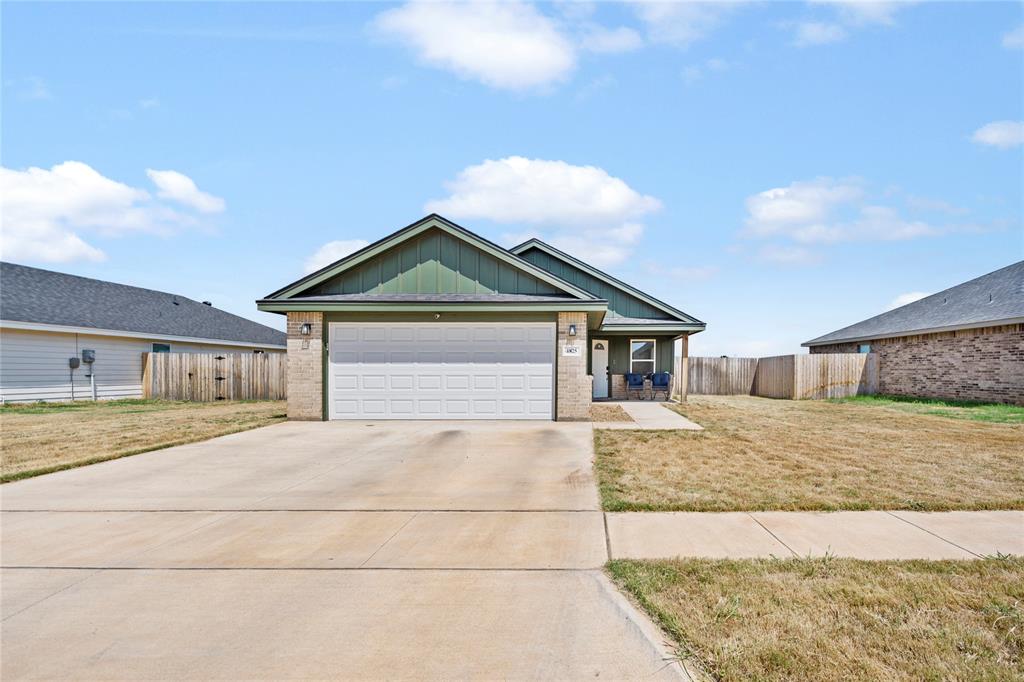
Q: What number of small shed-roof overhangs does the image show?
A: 2